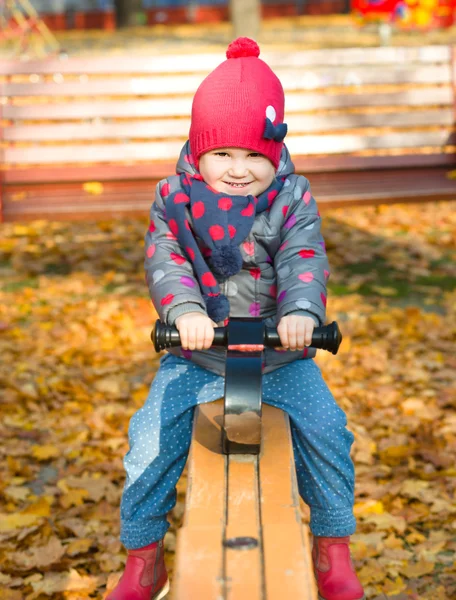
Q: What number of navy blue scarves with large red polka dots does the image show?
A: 1